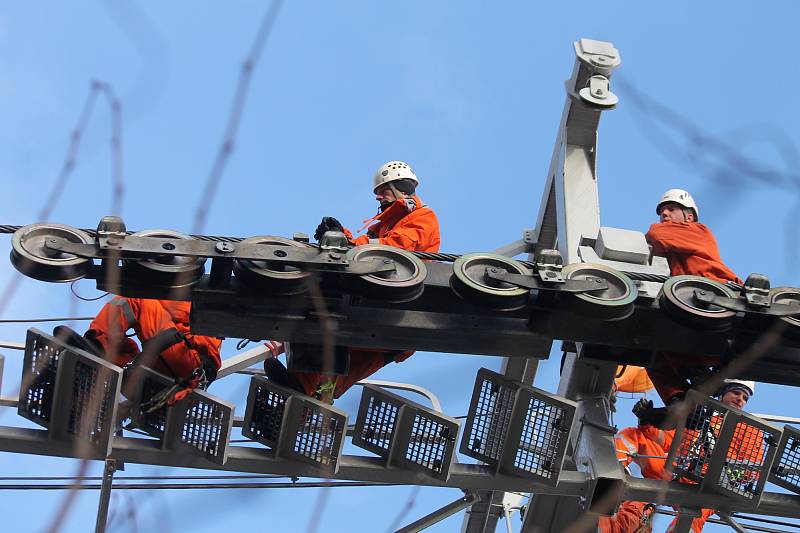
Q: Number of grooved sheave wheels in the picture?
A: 8